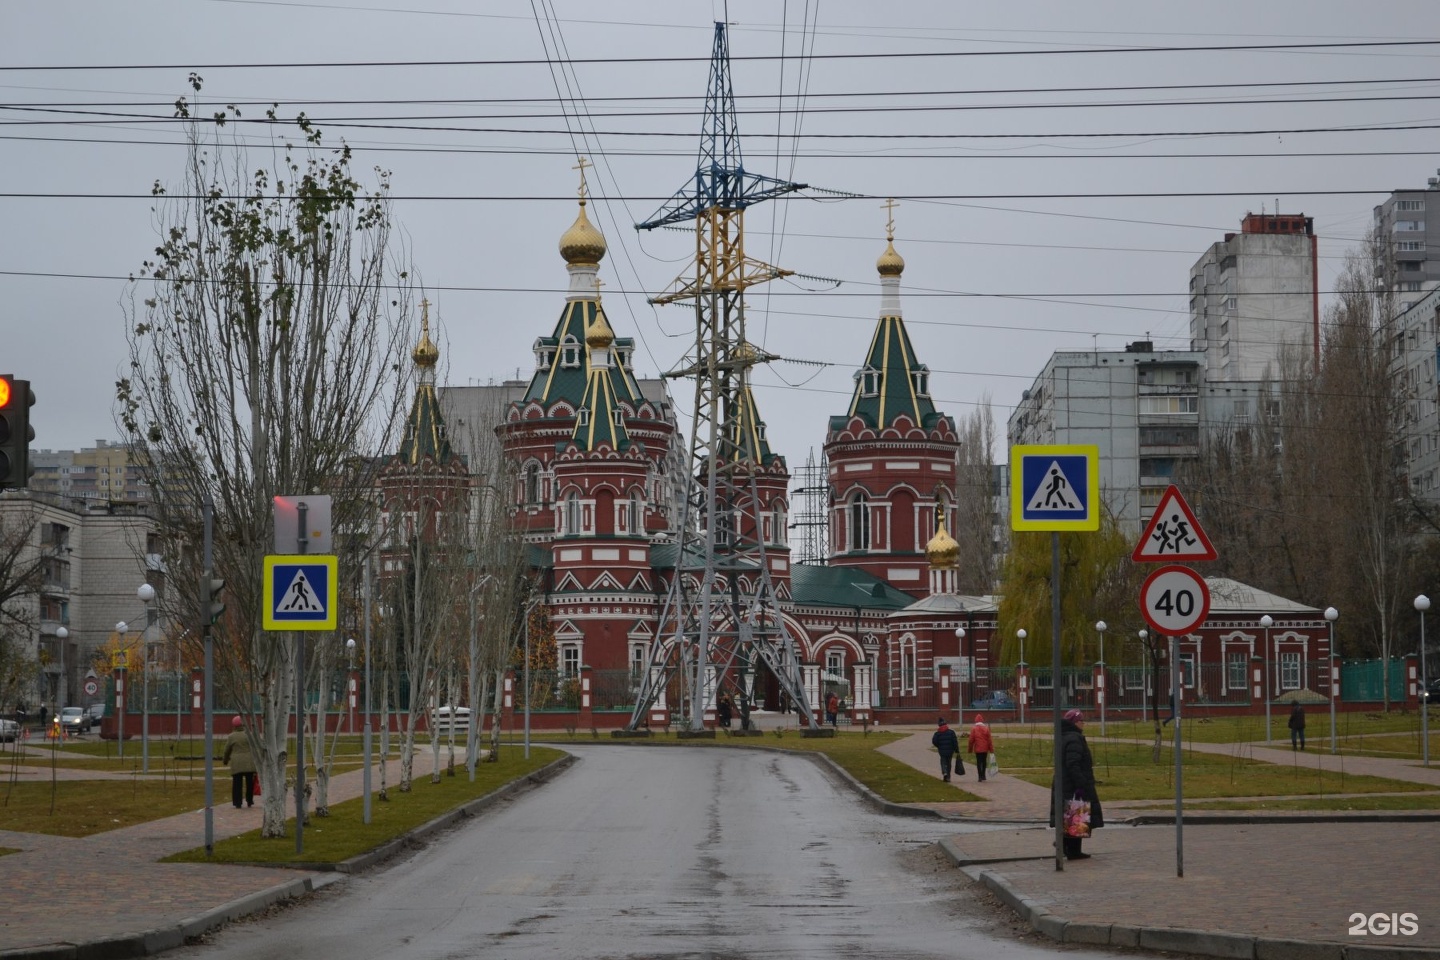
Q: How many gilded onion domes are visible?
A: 6